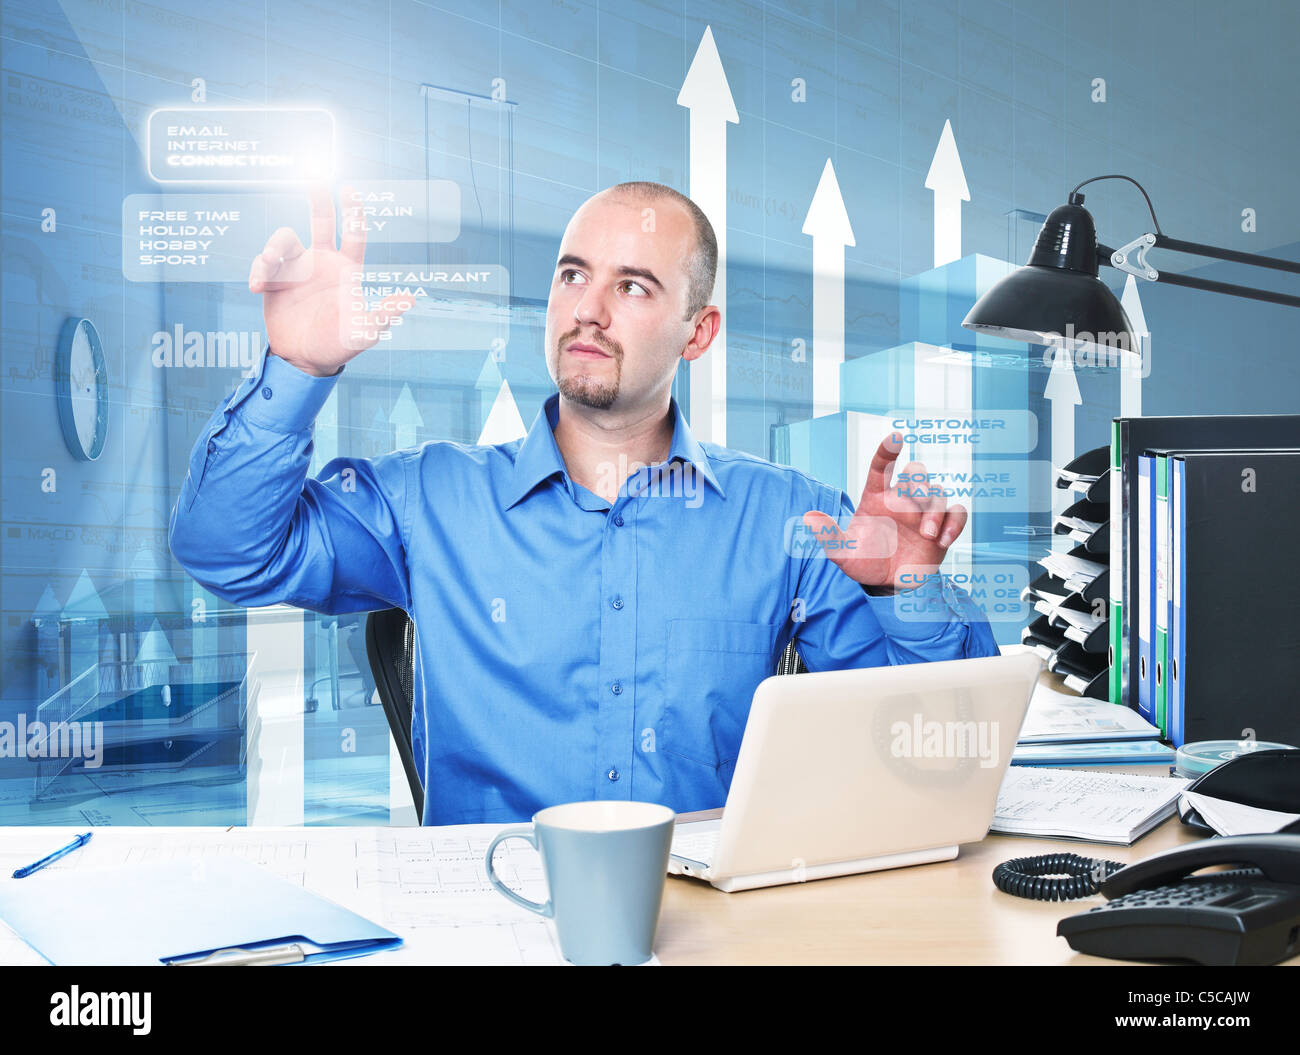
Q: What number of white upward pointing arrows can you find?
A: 6